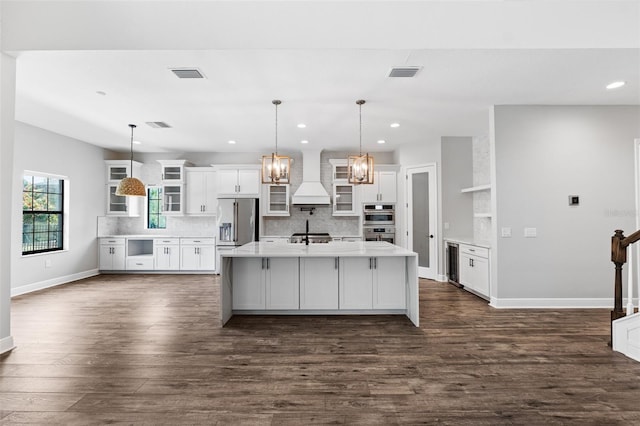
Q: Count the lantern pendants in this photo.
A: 2